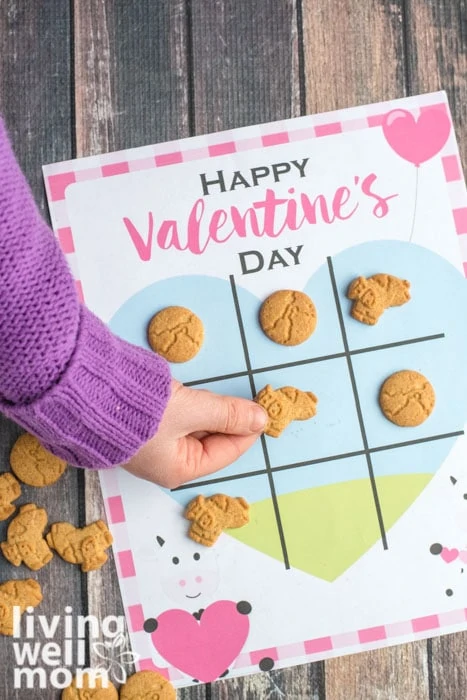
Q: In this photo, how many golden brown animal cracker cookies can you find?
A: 13